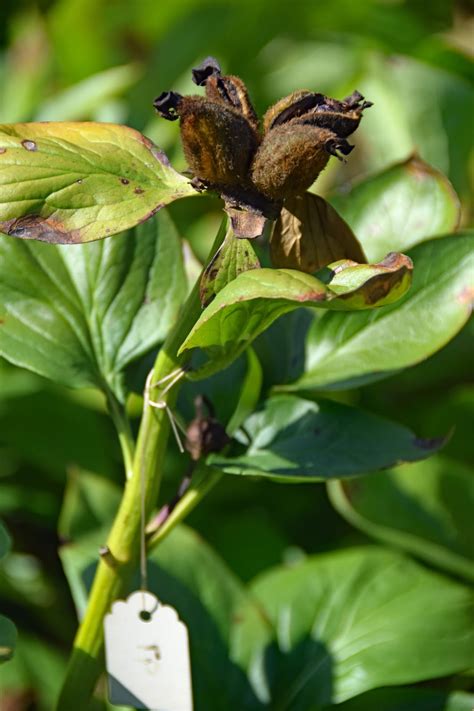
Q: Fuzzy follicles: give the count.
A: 4